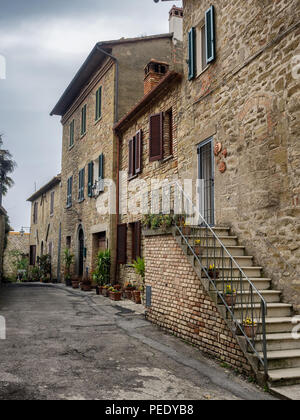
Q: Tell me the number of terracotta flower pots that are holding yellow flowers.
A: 5